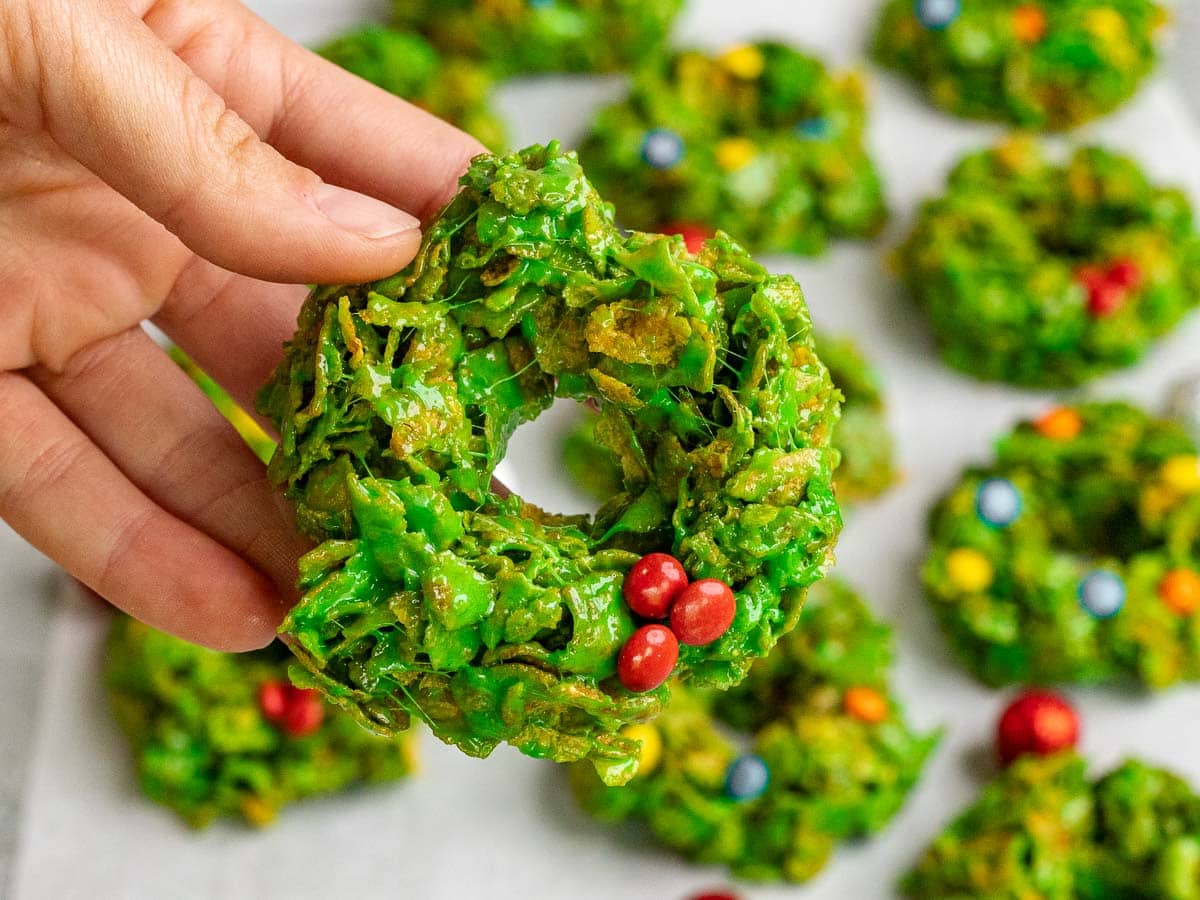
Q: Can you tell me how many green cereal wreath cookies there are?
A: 11